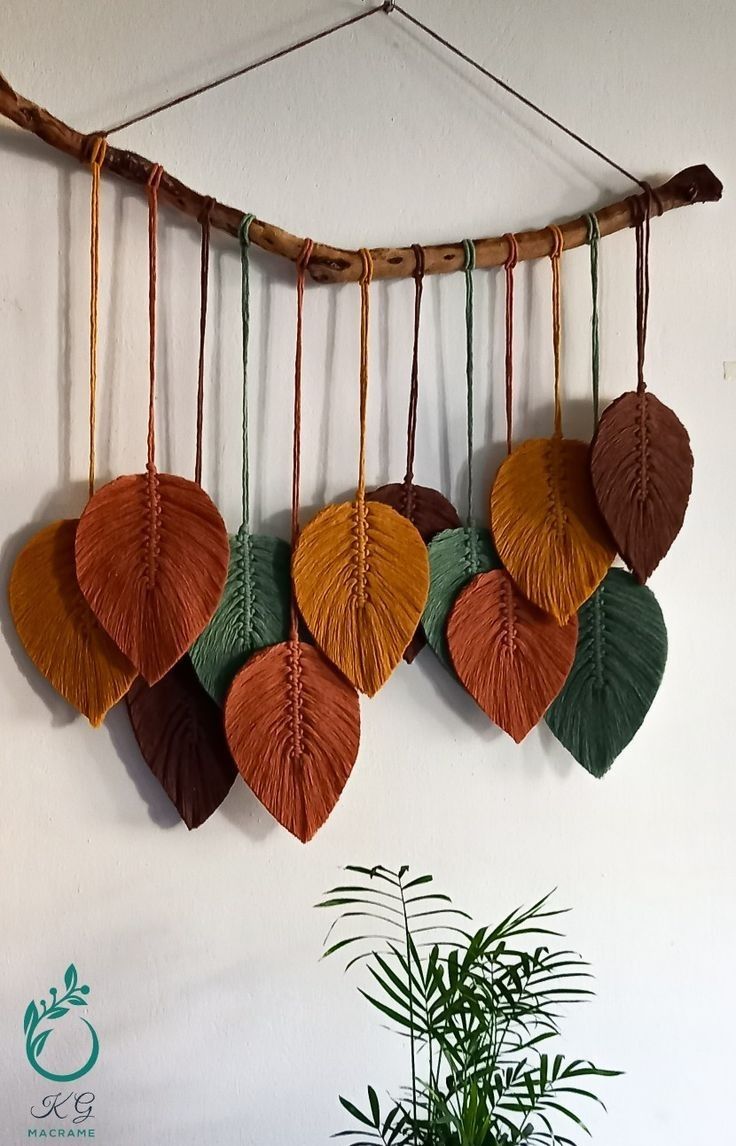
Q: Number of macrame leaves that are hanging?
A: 12